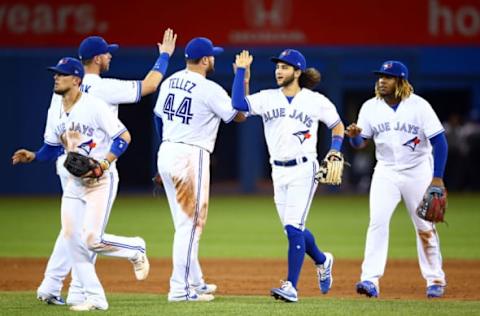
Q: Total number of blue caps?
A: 5